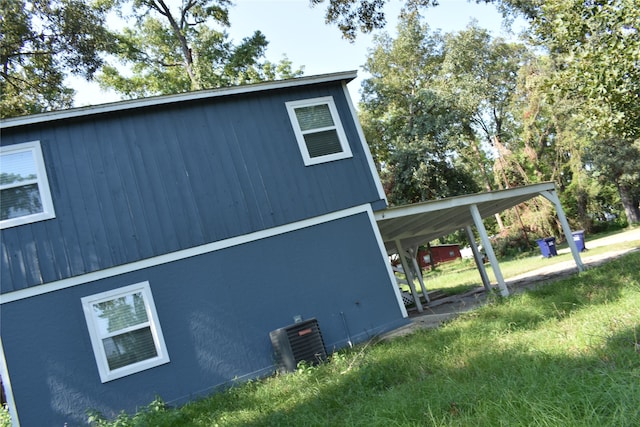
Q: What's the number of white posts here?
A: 5